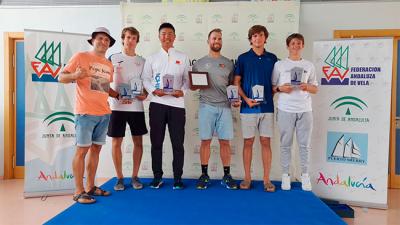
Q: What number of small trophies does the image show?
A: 6